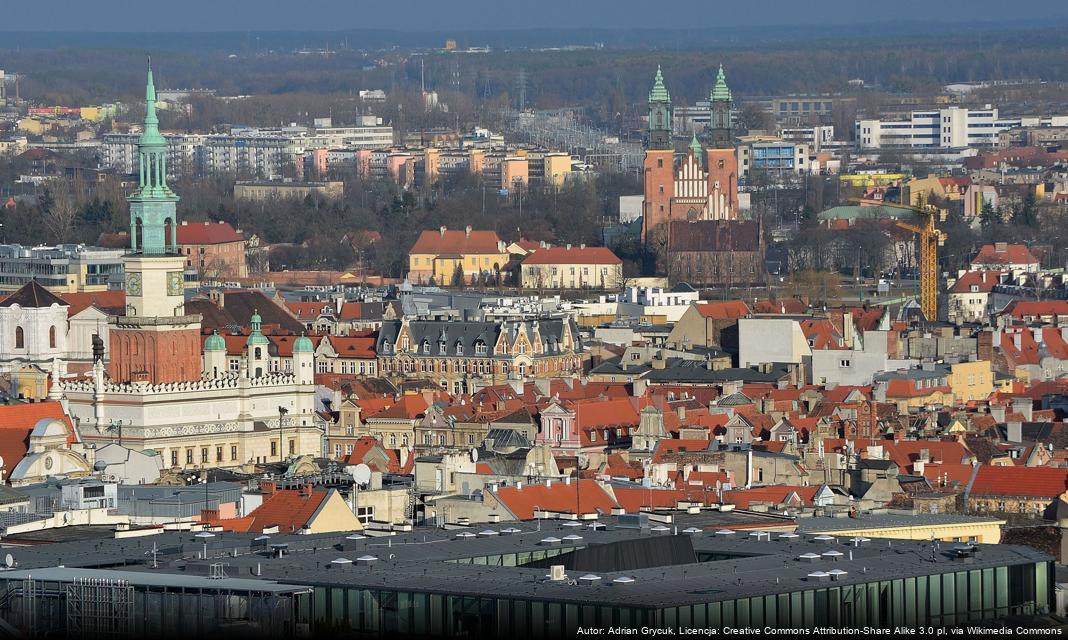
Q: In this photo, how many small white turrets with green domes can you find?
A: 3